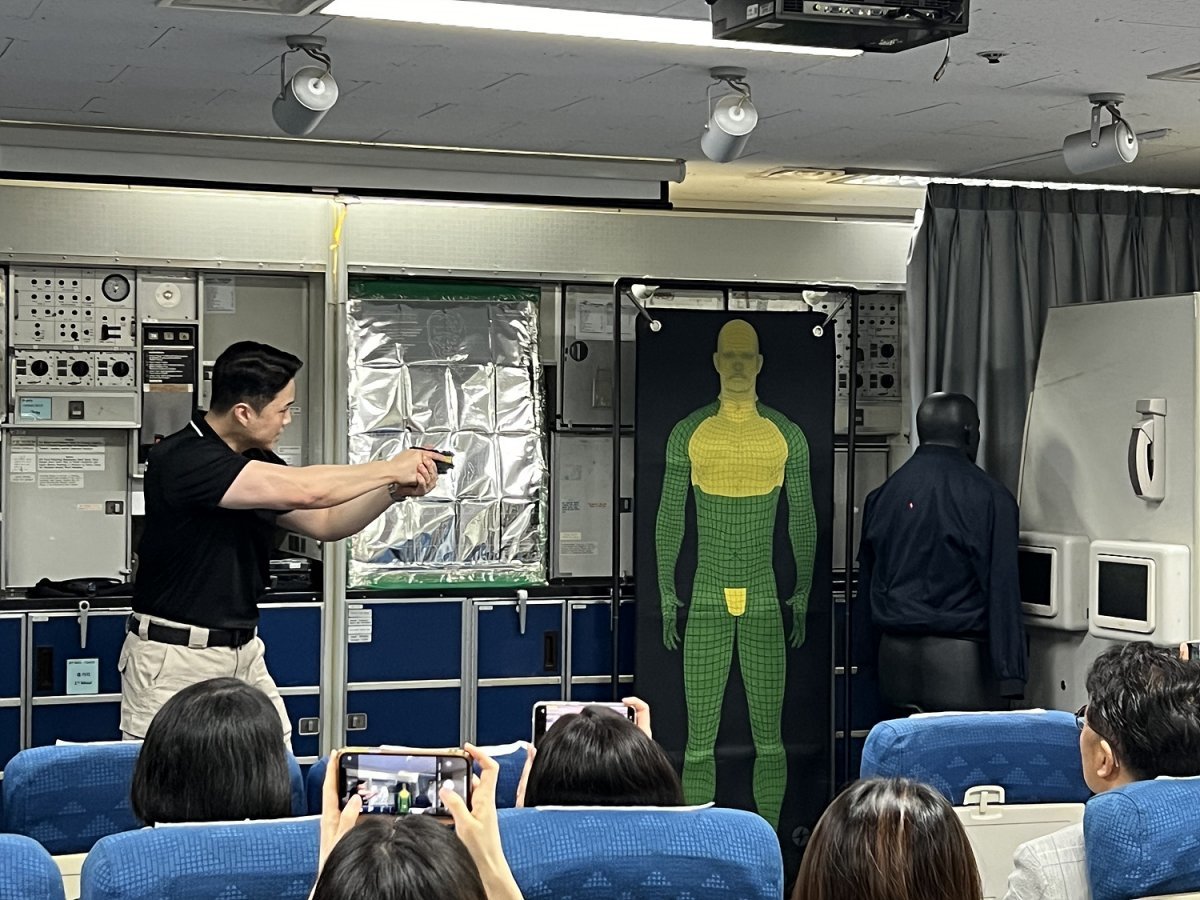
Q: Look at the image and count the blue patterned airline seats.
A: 7